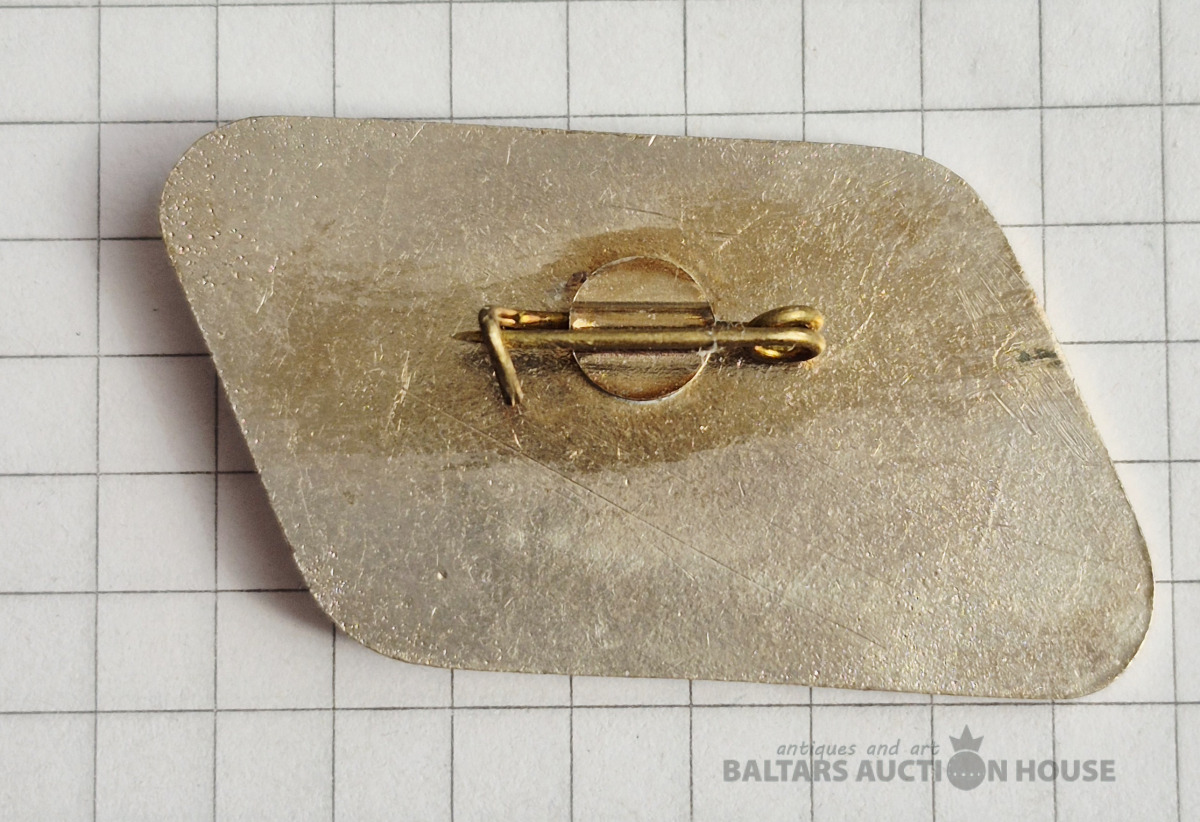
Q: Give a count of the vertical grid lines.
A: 10